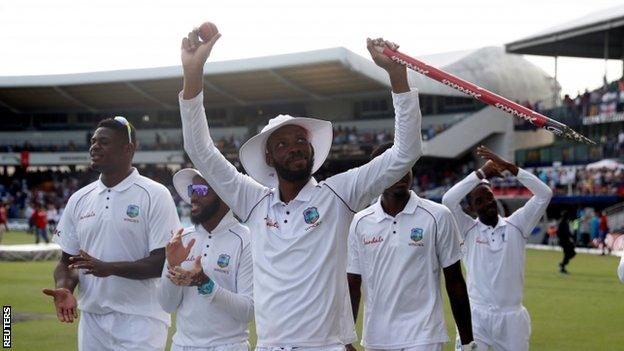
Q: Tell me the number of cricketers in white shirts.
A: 5